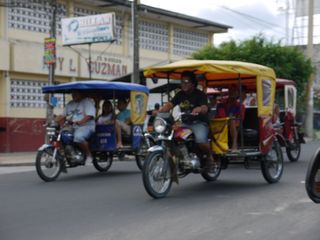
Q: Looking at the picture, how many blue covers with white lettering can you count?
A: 2